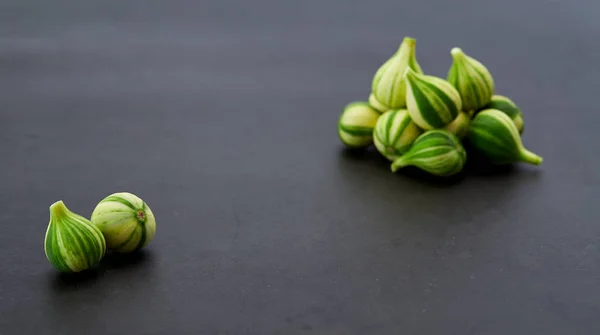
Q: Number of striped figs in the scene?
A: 12